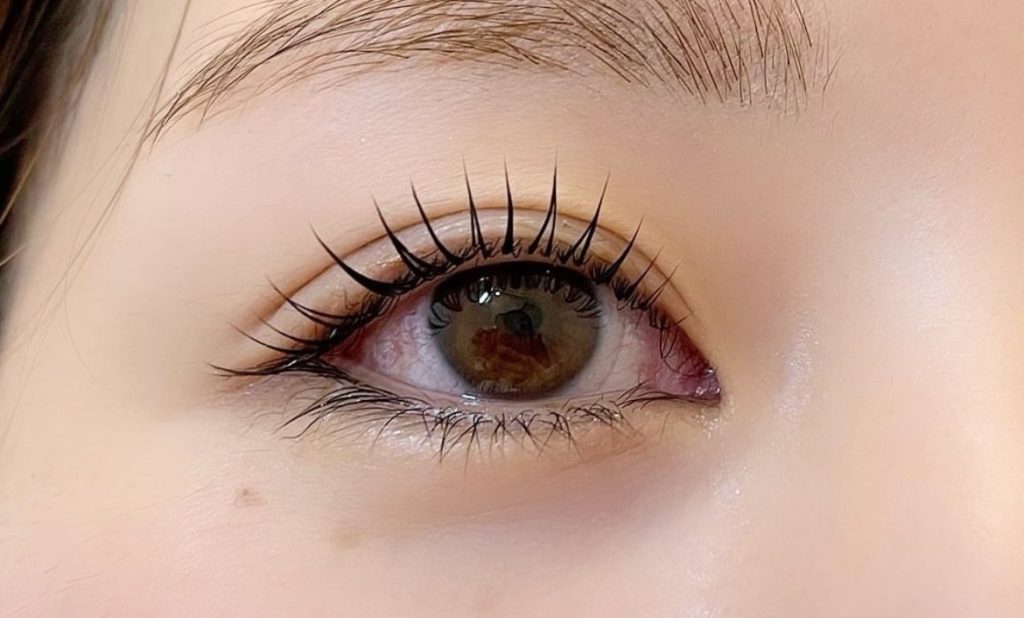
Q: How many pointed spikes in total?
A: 14